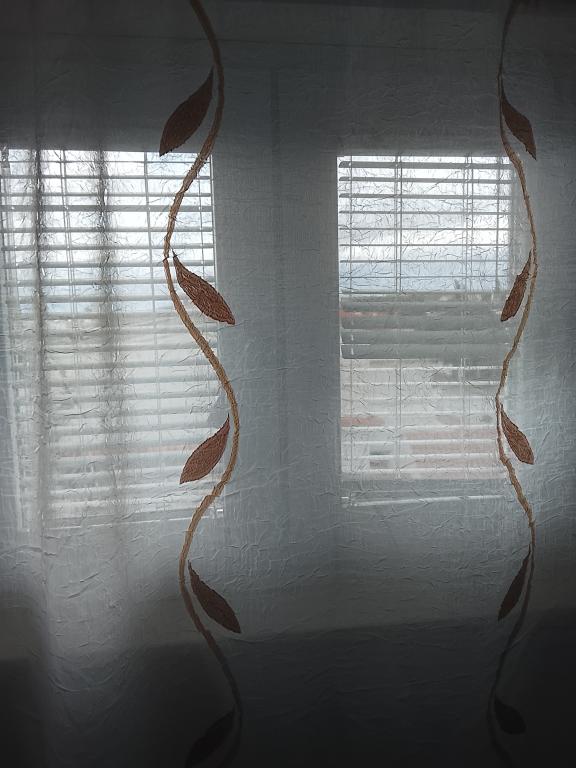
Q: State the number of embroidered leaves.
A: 10